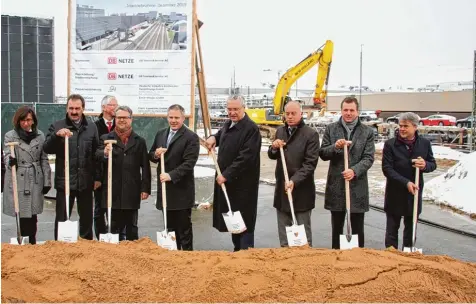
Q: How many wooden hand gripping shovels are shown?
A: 8